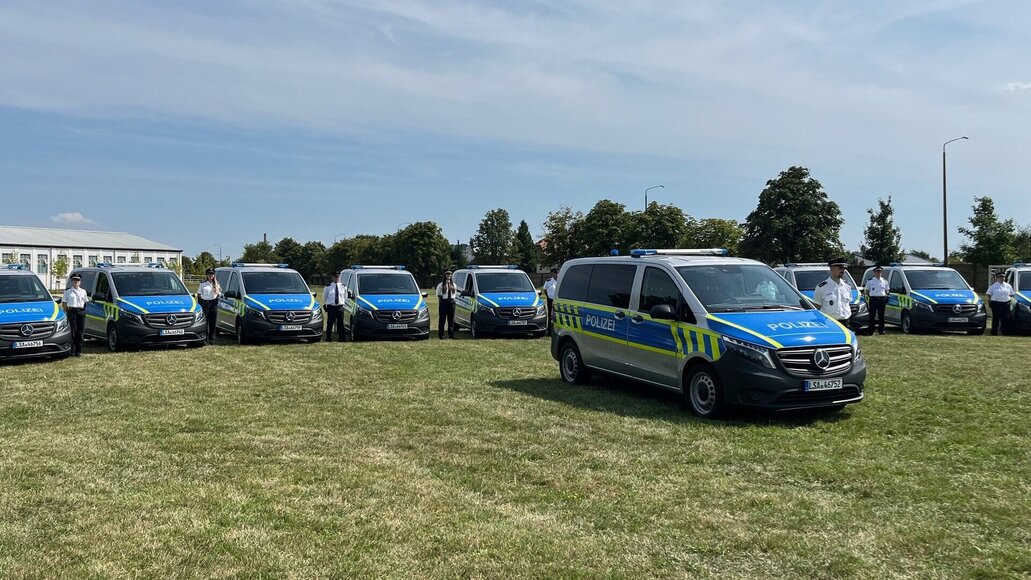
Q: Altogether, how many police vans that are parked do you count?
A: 9